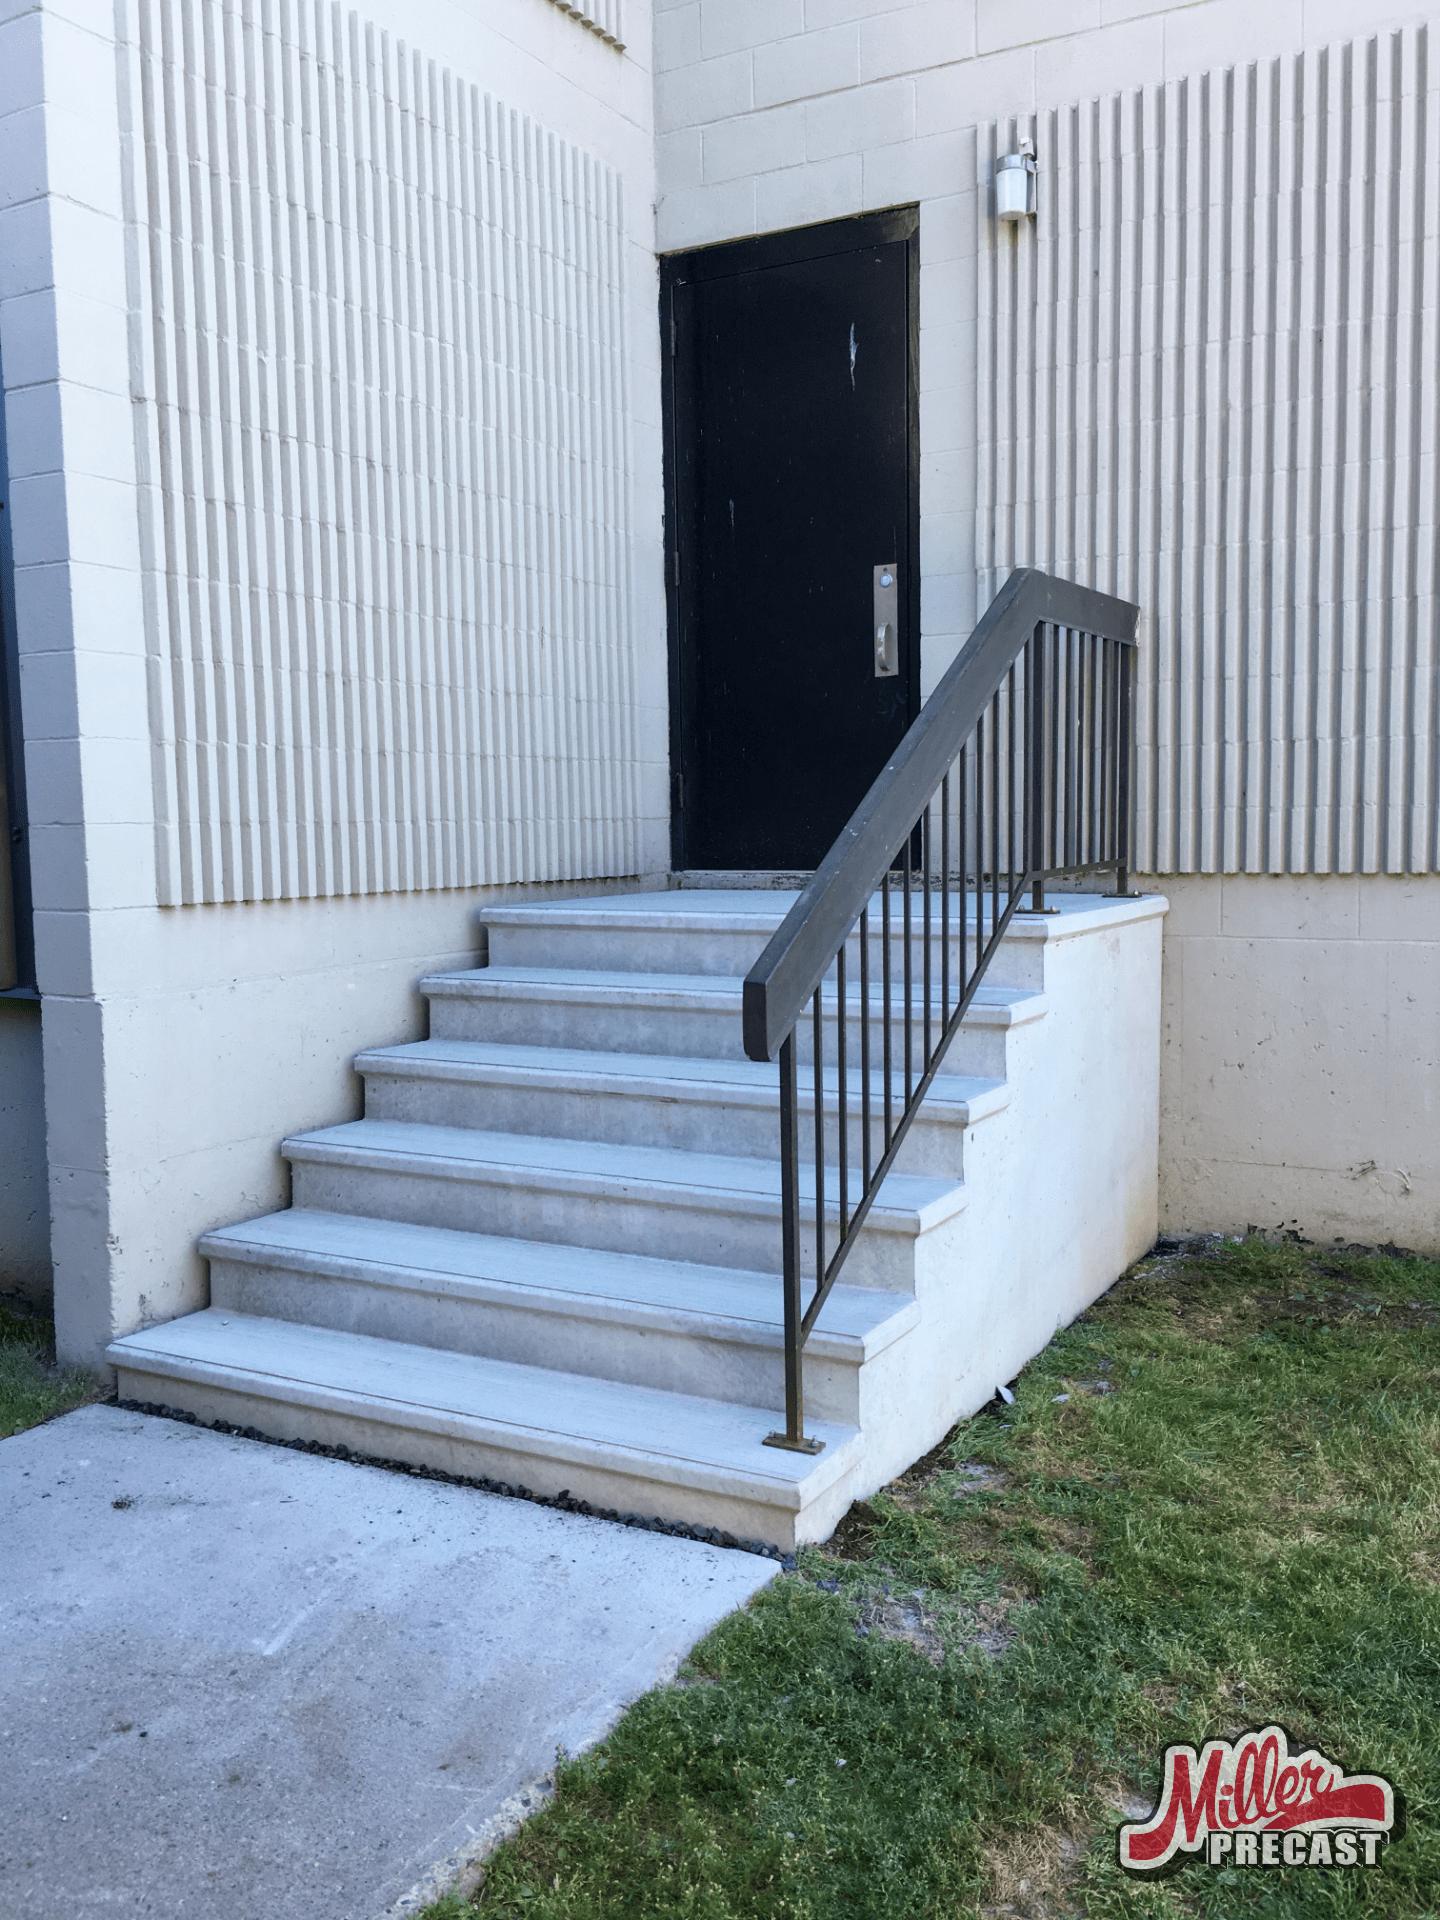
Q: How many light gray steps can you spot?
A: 6